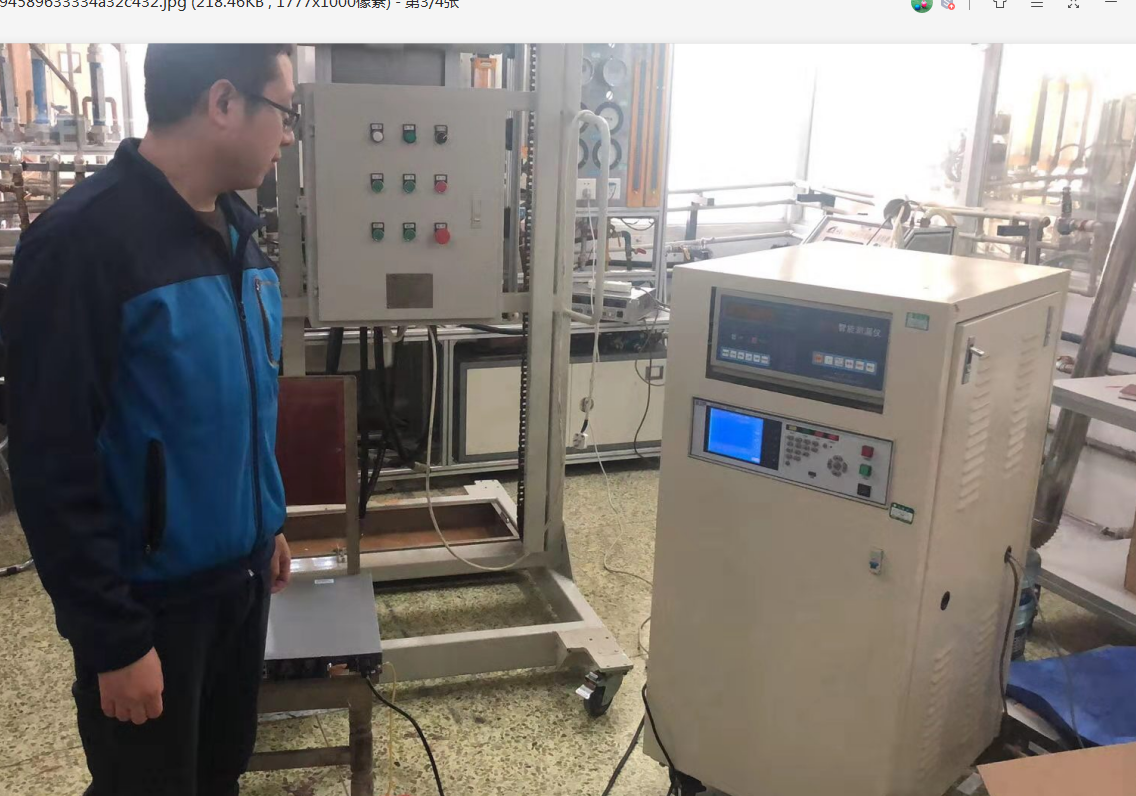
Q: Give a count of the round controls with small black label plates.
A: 9